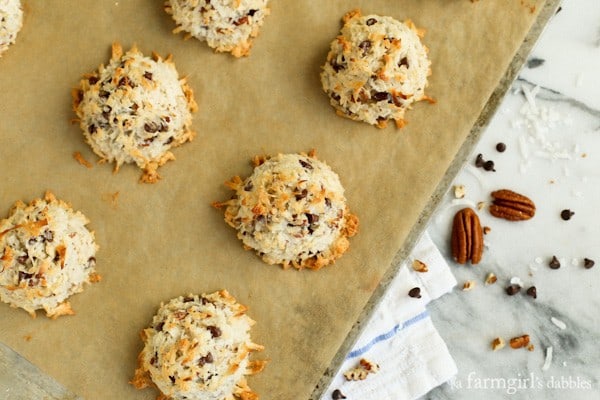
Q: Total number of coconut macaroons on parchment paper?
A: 7